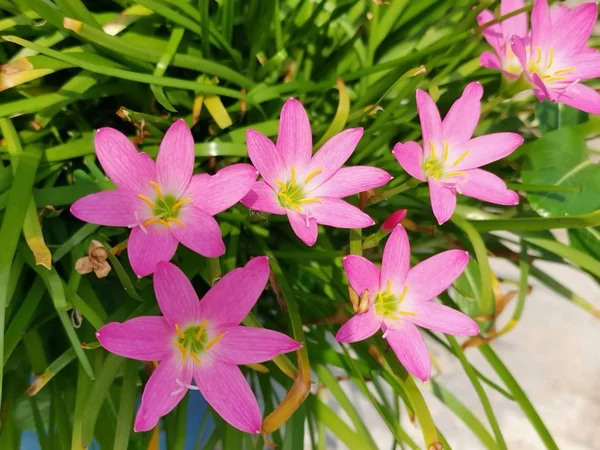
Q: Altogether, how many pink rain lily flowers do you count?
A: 7